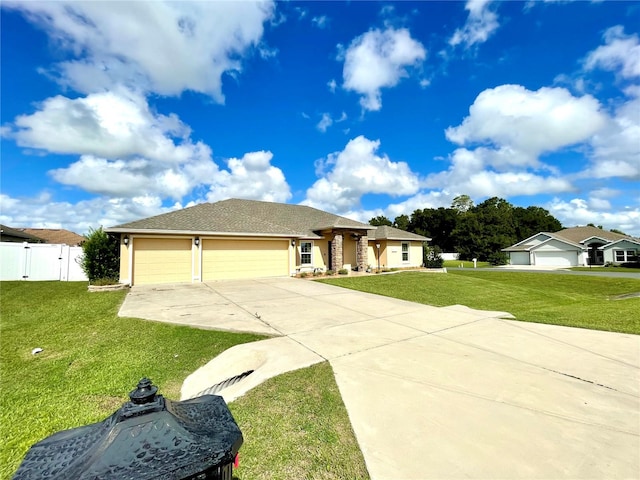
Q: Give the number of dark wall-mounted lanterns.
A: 3